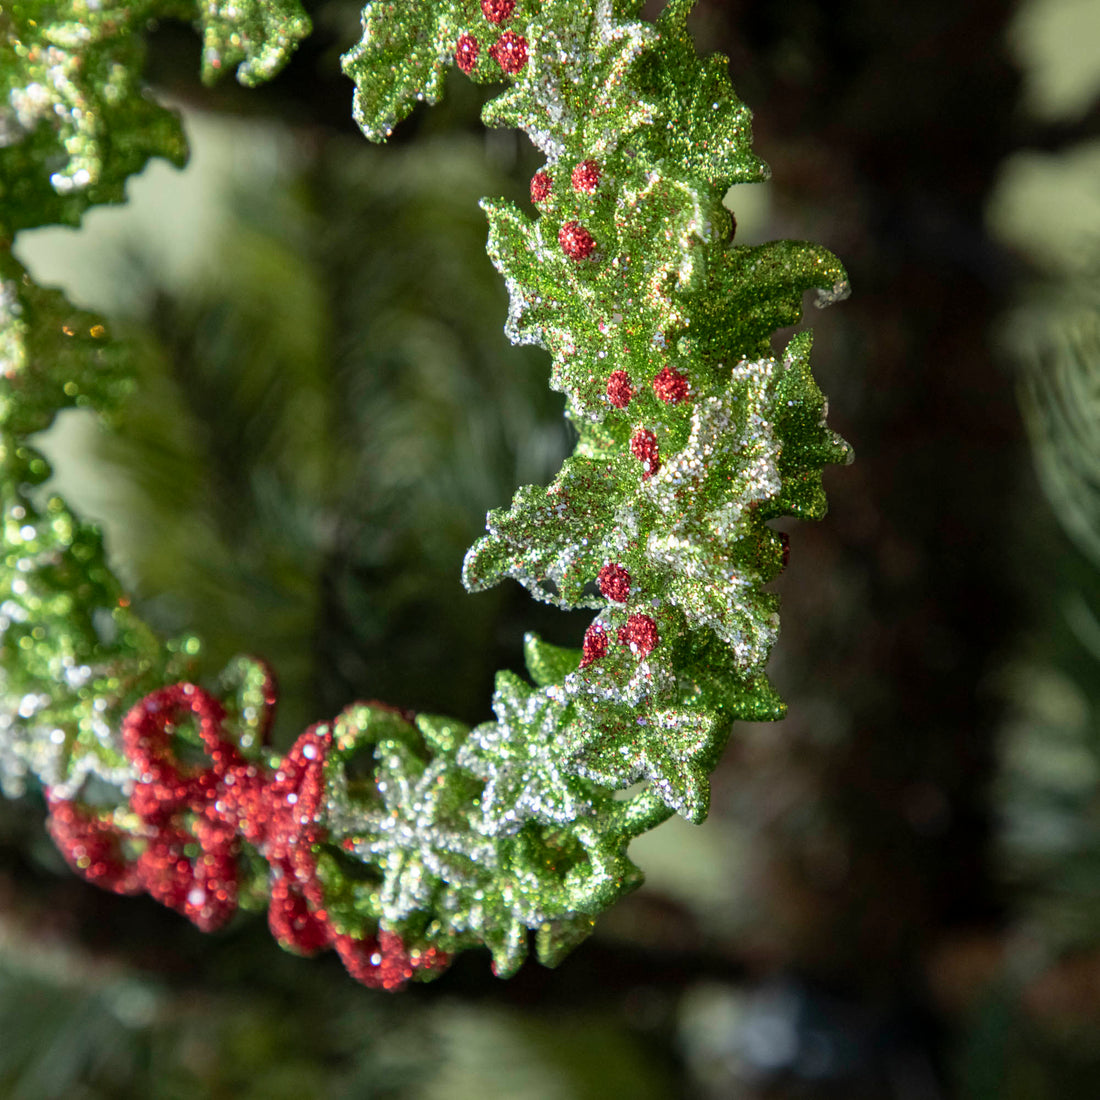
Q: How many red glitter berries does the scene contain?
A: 12